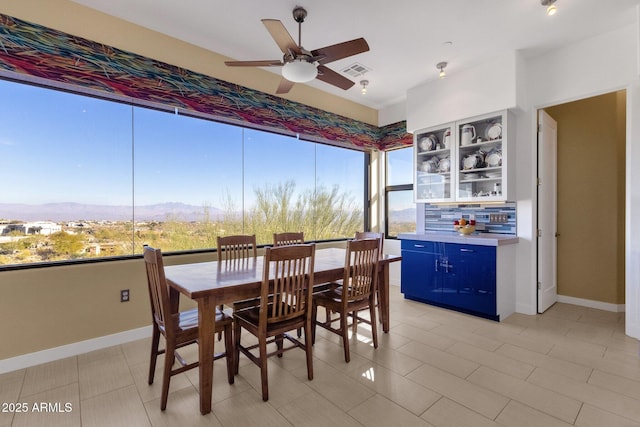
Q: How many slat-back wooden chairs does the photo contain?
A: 6